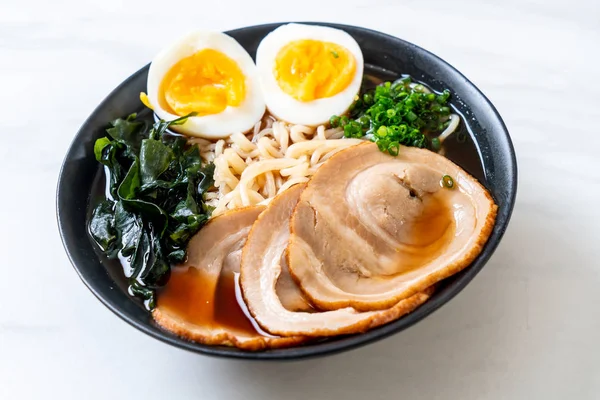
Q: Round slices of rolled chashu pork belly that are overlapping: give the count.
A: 3